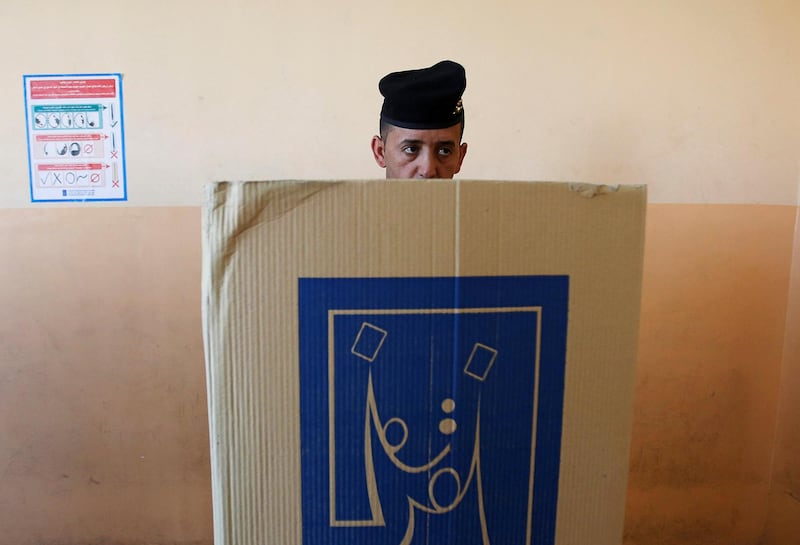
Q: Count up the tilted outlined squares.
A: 2